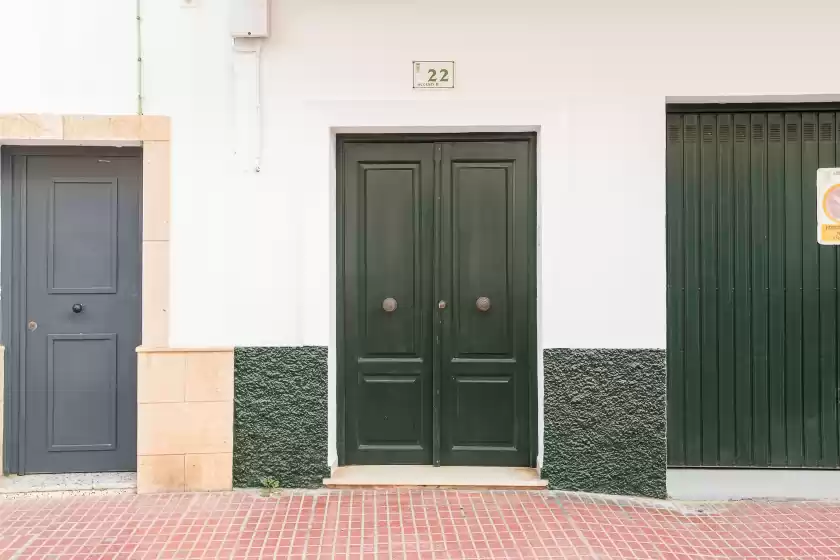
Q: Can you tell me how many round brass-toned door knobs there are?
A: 2